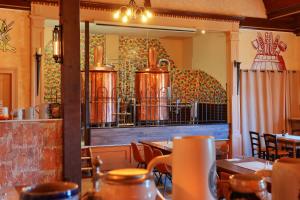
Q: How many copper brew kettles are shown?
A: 2